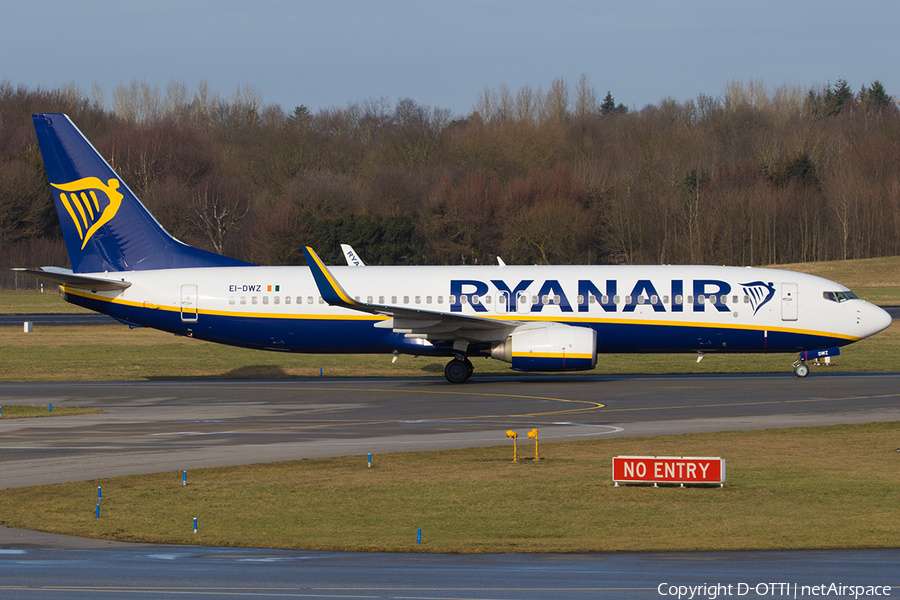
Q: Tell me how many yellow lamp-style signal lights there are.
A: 2